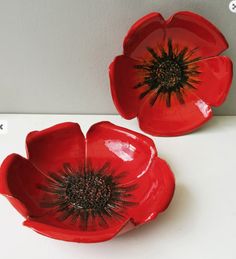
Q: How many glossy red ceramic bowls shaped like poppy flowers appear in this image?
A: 2